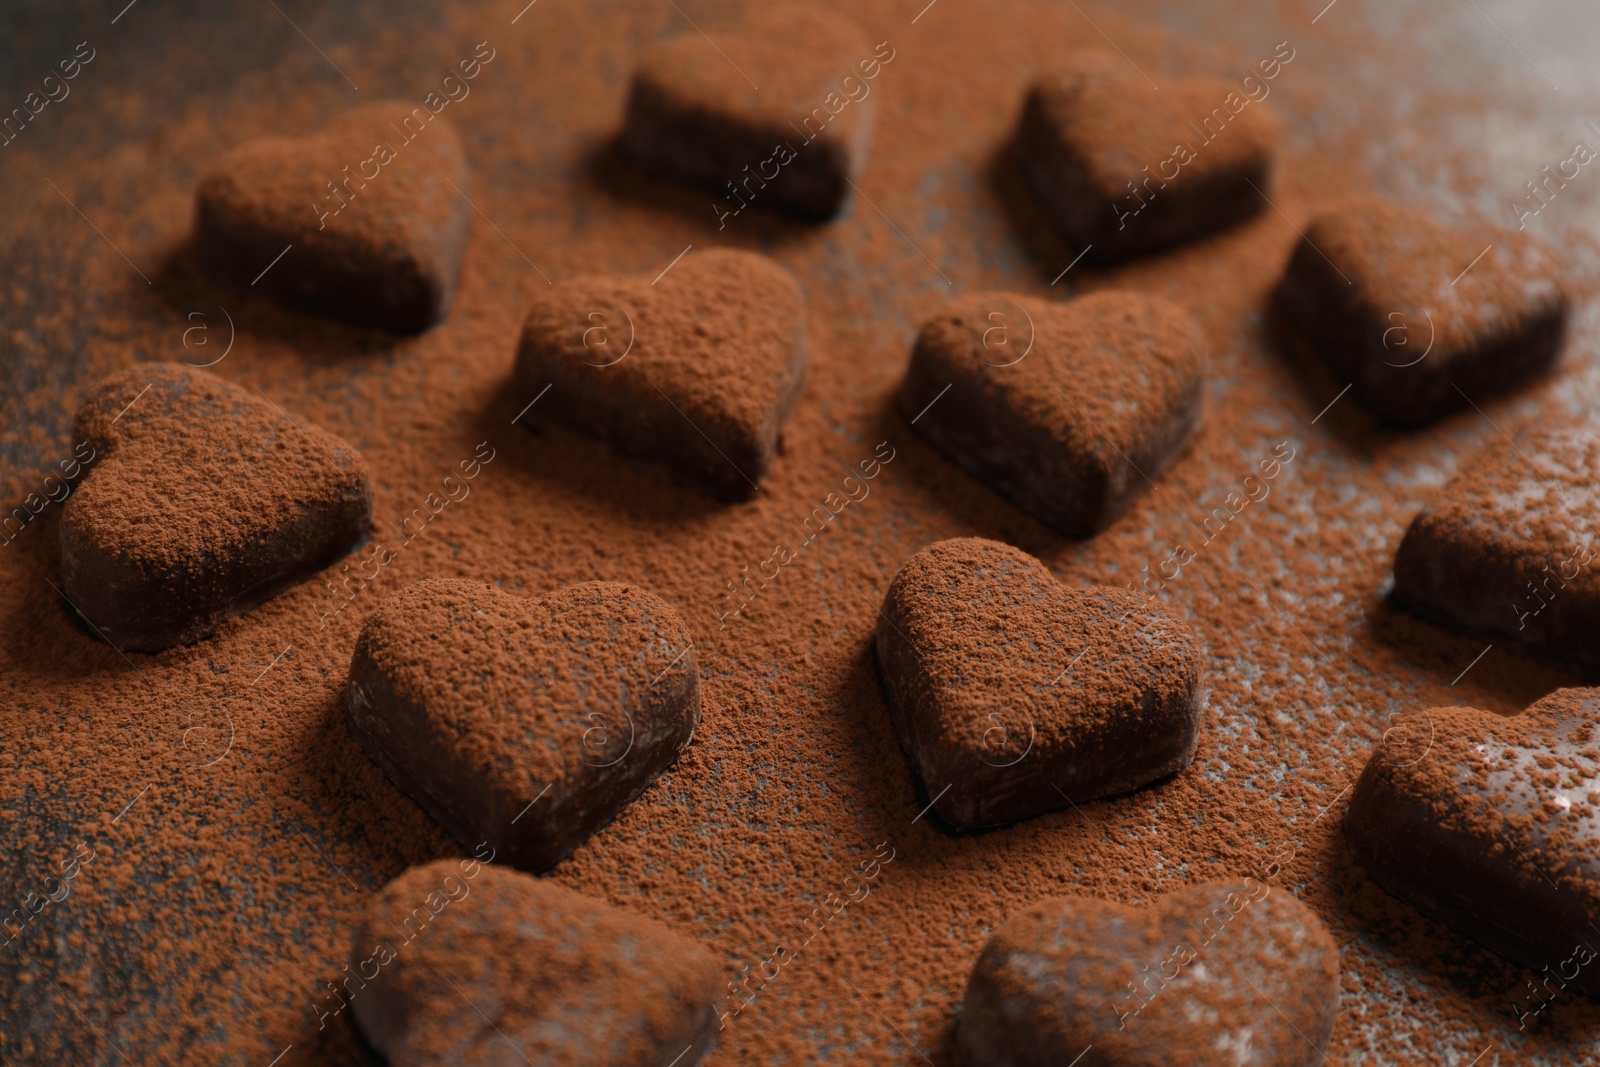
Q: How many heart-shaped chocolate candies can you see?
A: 13